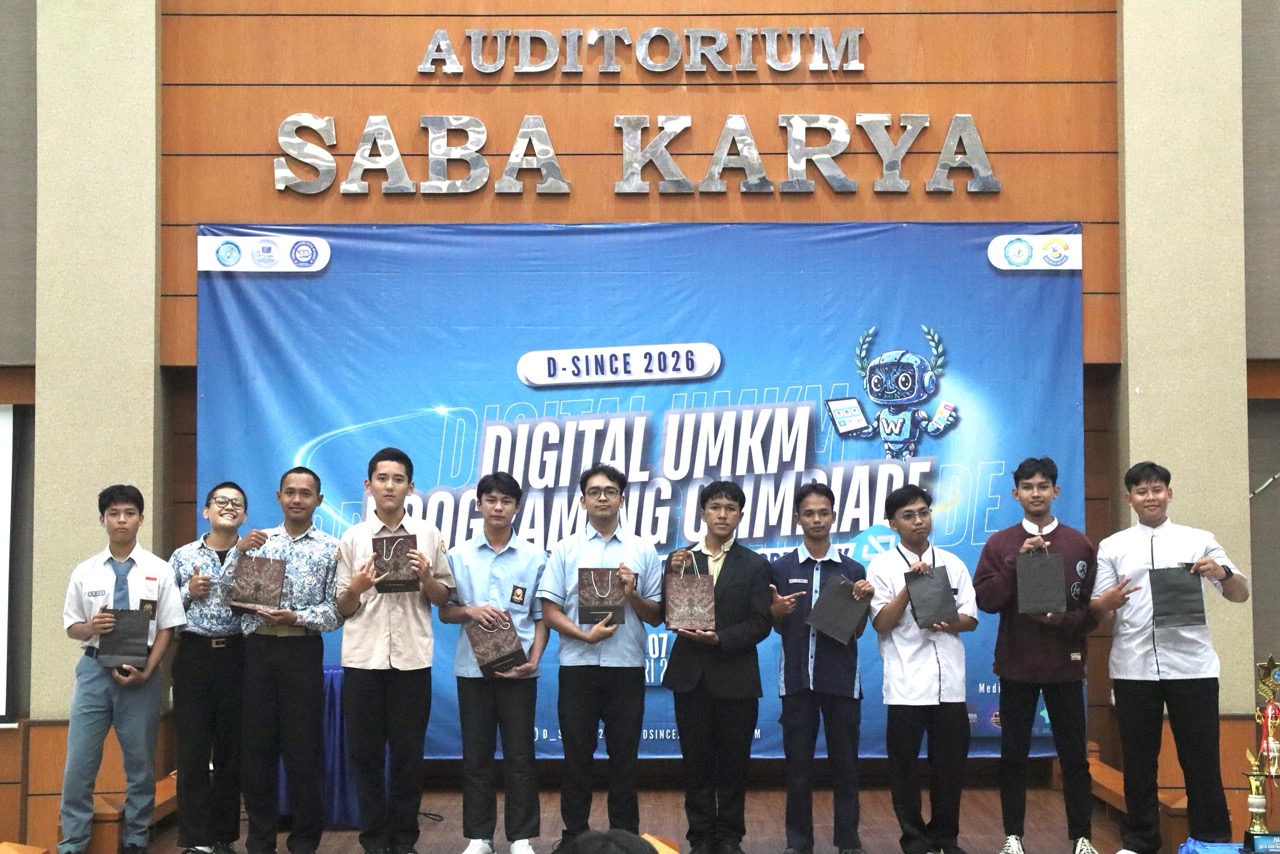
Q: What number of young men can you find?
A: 11